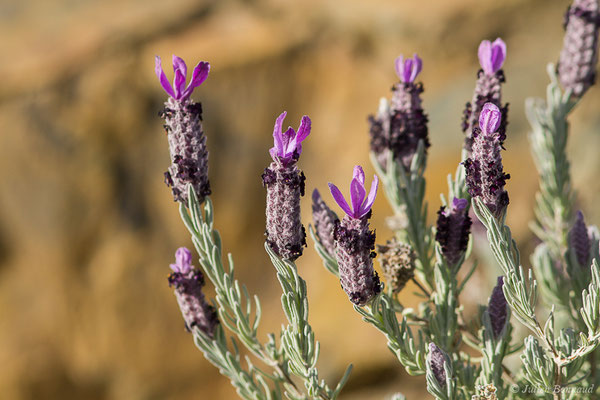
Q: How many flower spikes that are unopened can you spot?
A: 4